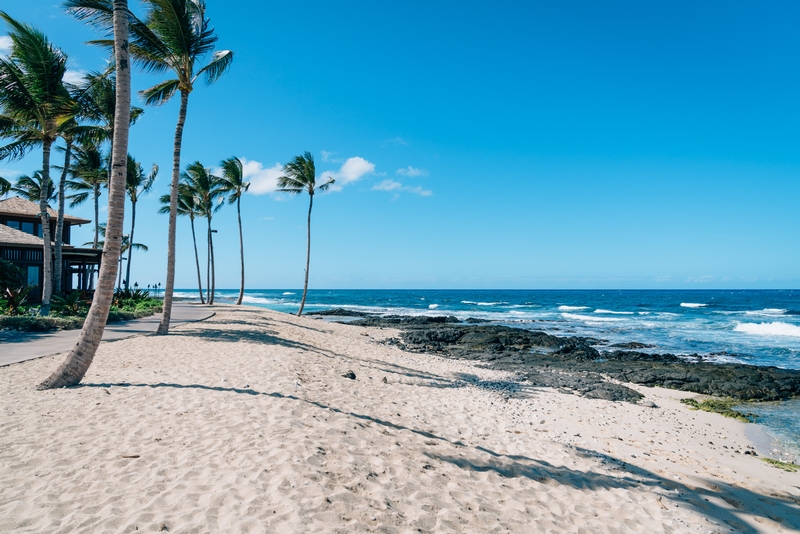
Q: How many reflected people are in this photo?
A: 0